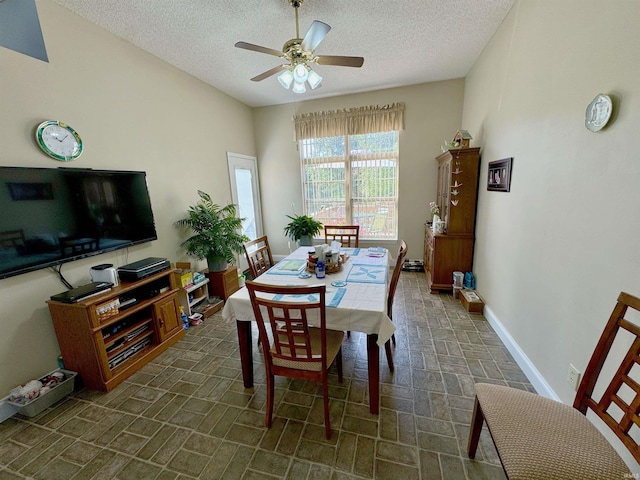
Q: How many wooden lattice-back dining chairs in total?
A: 5